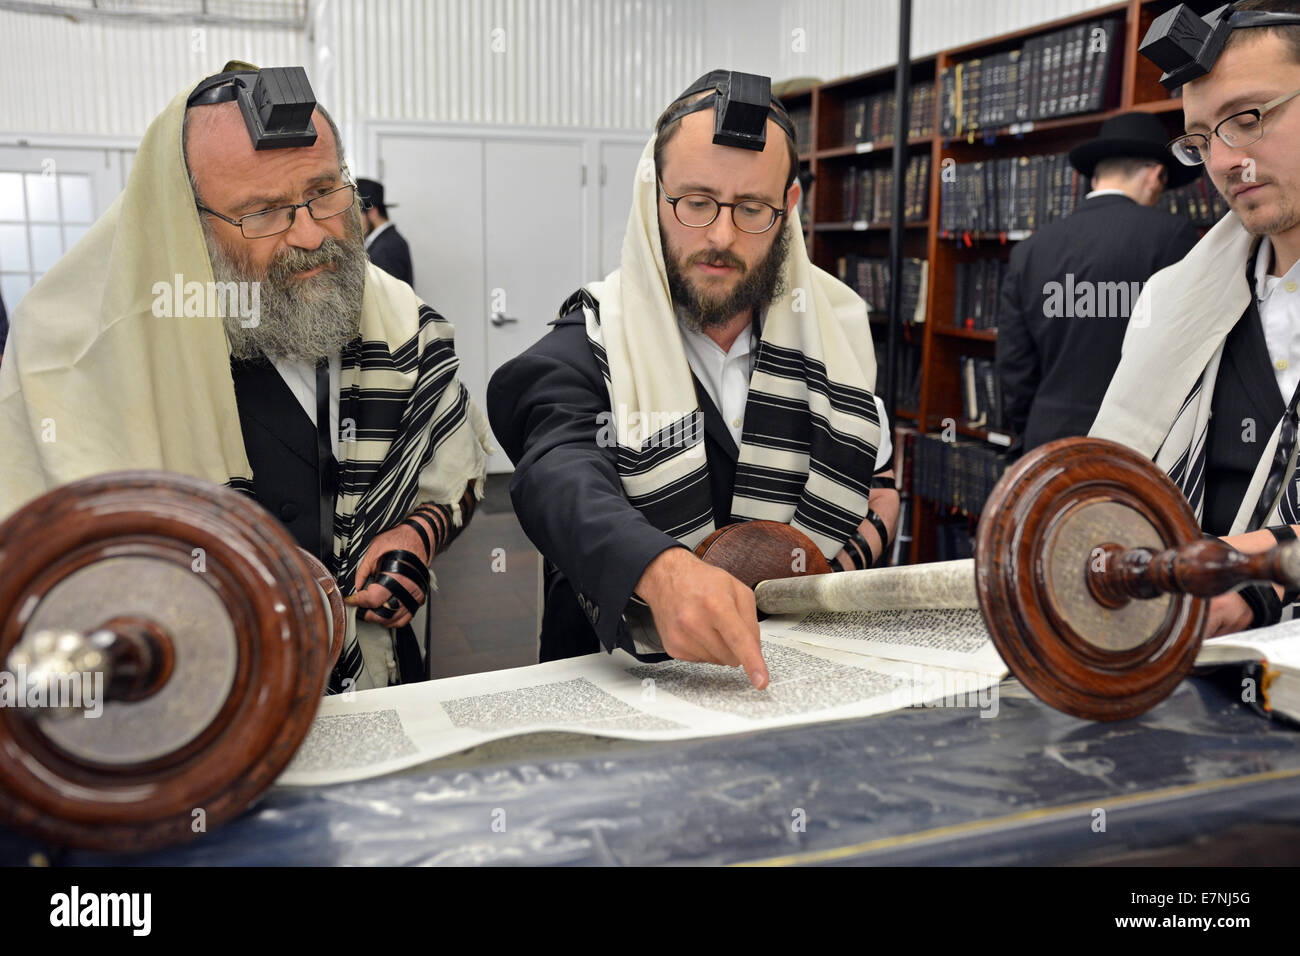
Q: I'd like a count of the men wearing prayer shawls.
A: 3